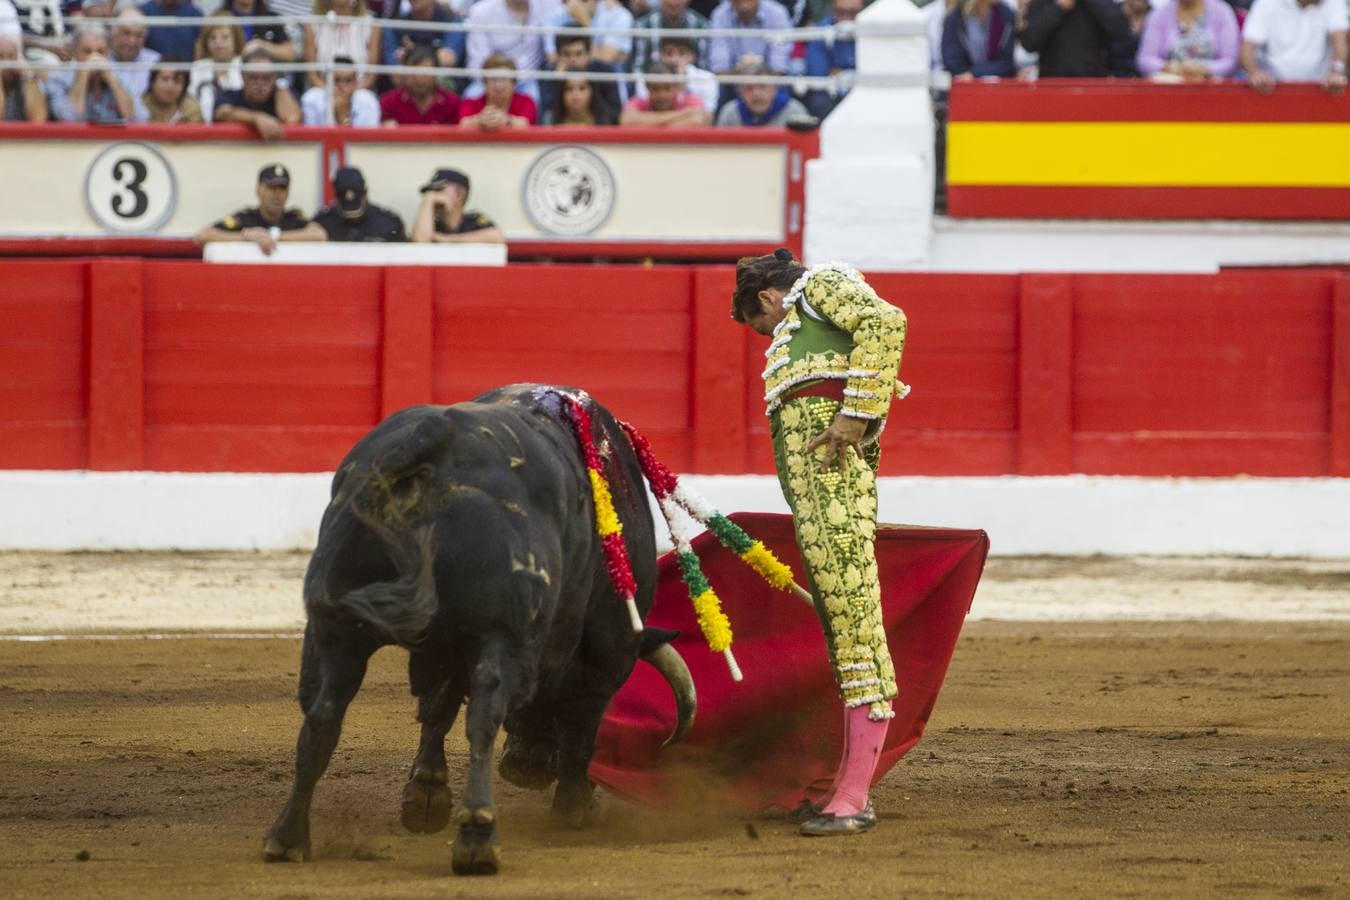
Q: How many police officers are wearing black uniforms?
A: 3